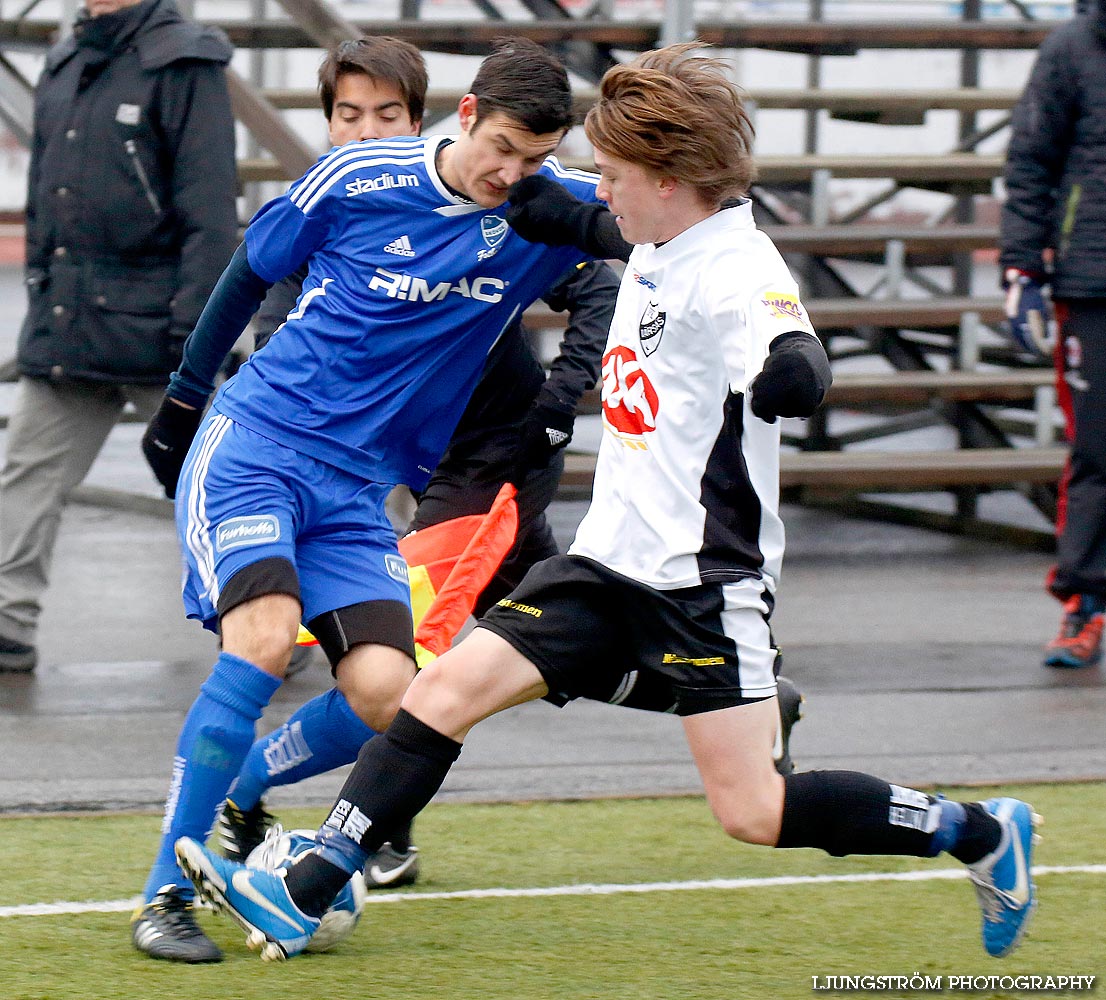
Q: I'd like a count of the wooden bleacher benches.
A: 7